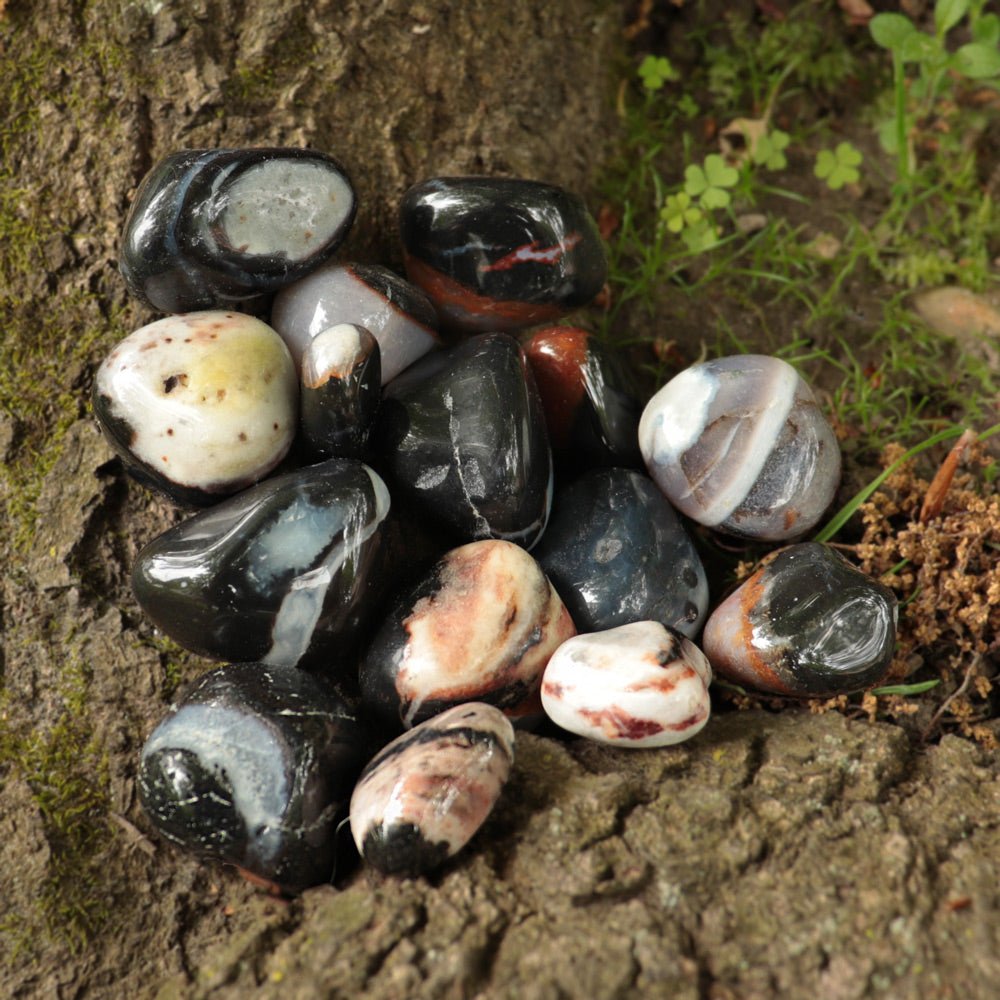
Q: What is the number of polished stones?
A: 15